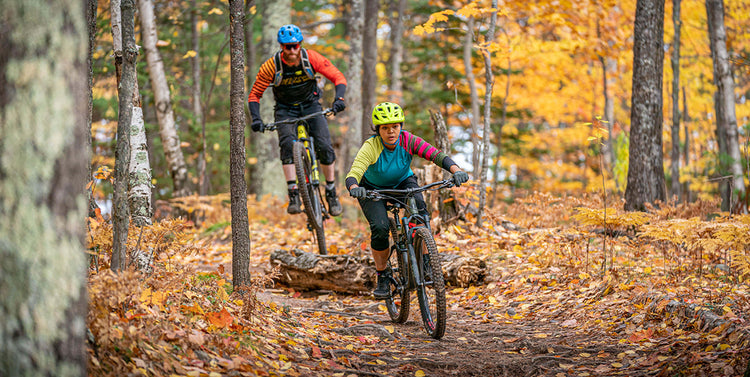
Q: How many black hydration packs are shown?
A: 1